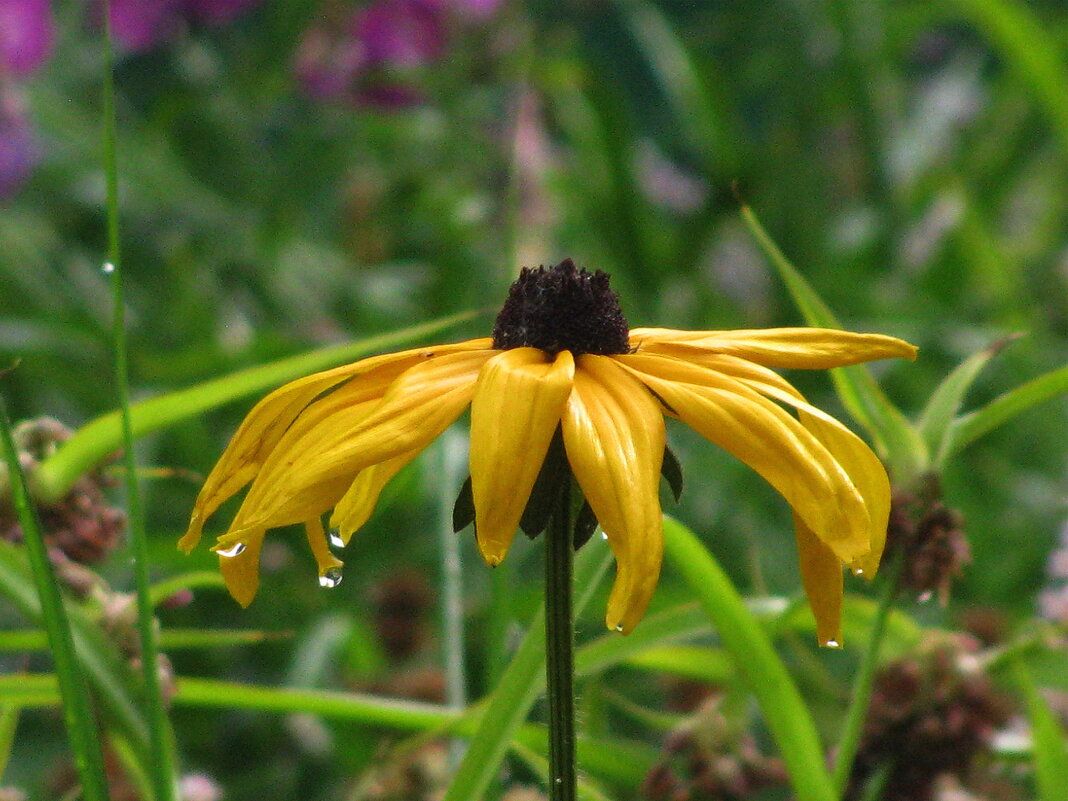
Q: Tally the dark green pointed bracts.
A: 4